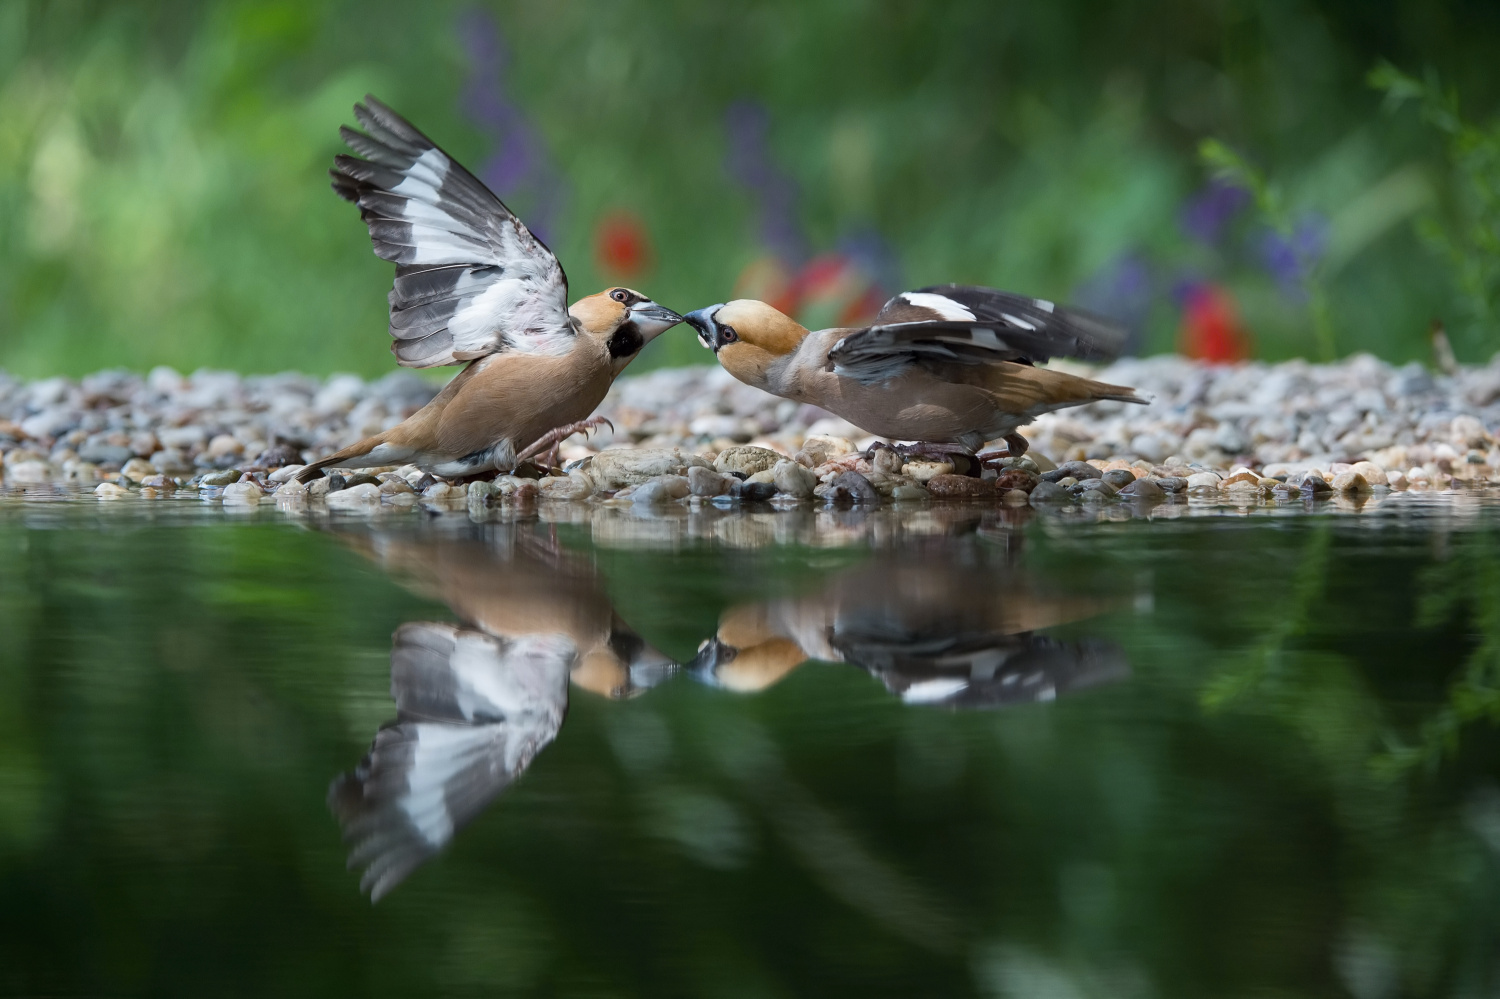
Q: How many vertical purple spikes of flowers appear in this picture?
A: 2